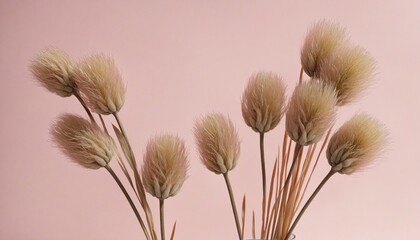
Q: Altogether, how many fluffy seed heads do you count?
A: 10